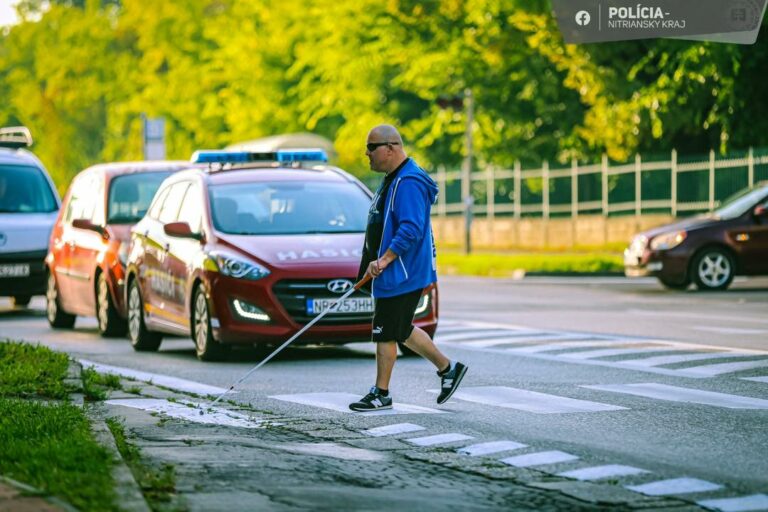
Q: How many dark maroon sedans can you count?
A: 1